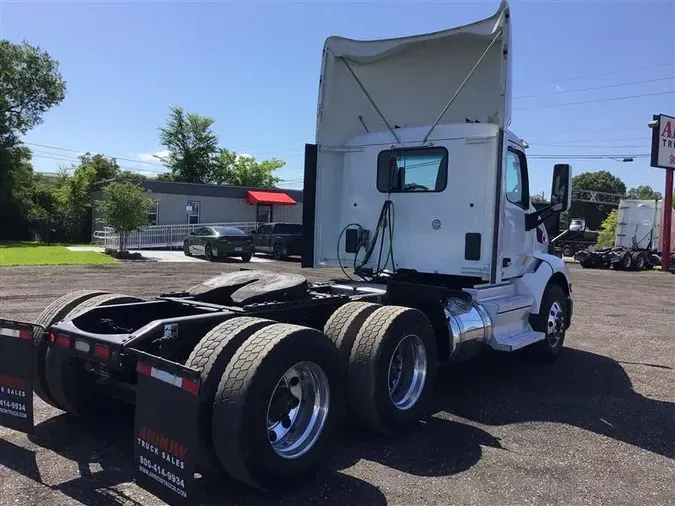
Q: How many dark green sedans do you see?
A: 1